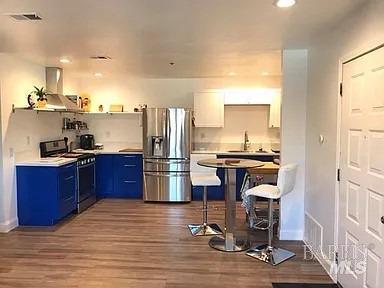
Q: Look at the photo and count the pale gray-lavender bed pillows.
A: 0